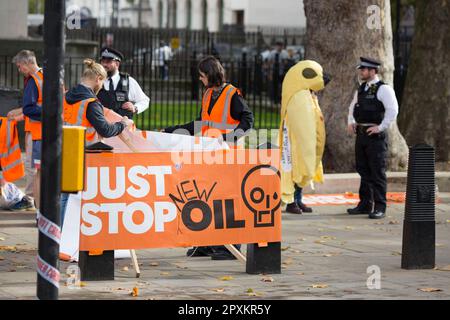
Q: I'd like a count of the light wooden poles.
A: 2